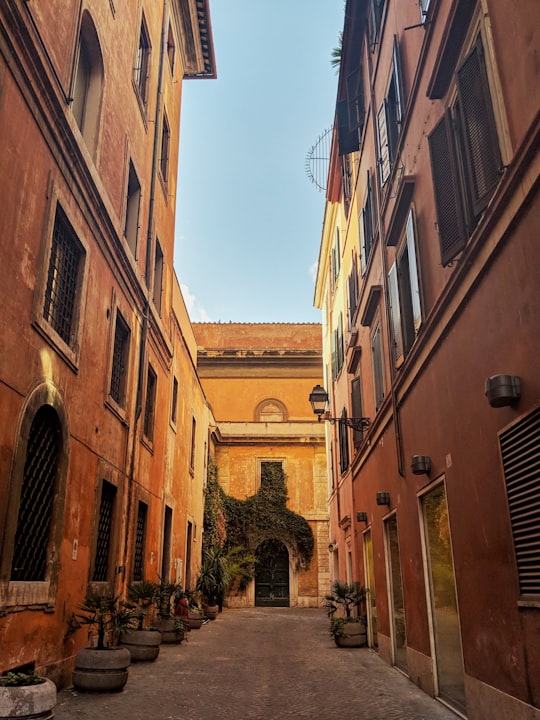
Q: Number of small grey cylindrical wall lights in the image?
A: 4